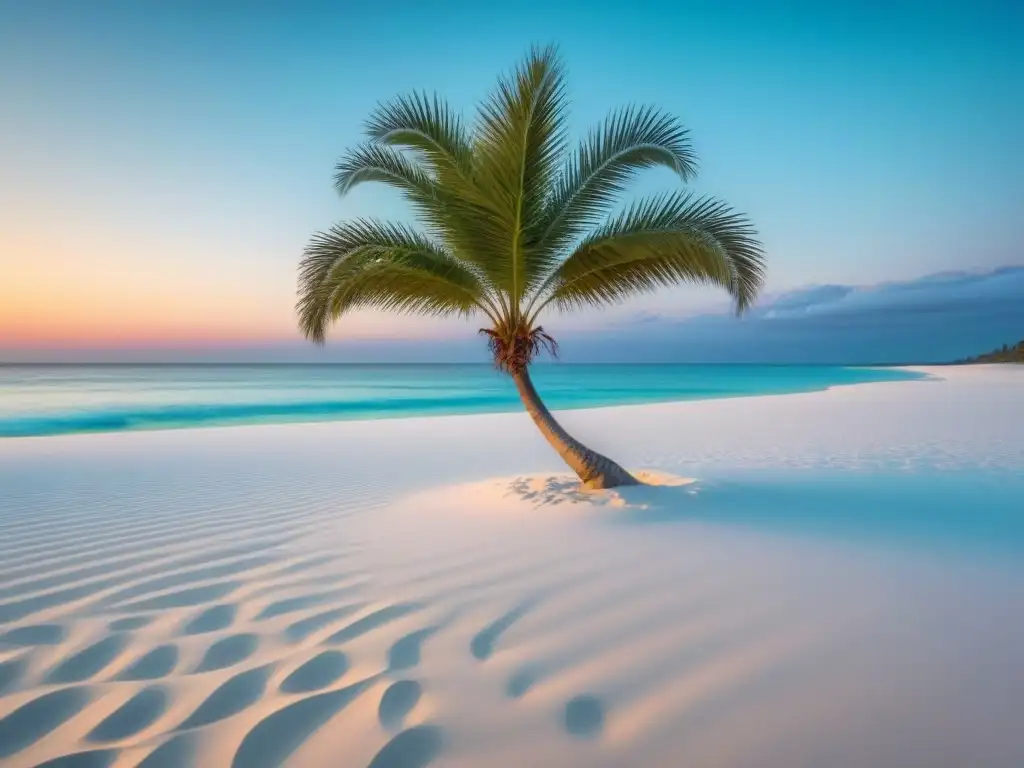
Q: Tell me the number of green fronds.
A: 6